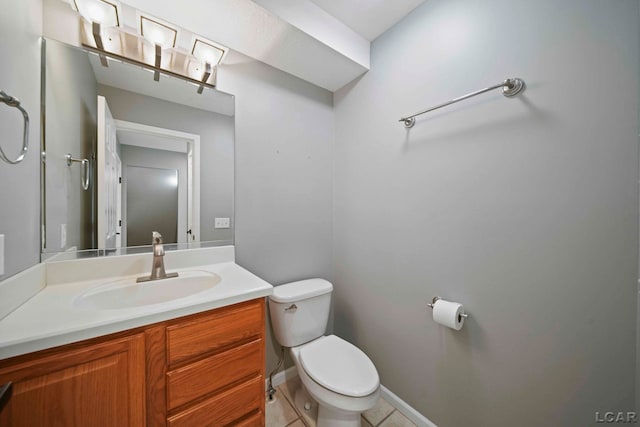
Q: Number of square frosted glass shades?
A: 3